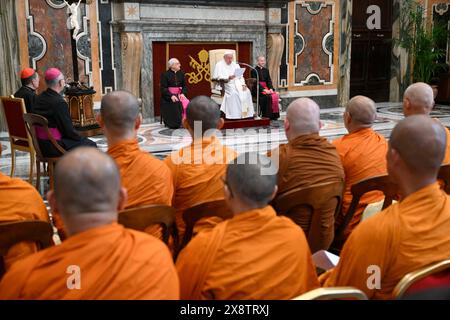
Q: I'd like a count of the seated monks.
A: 9